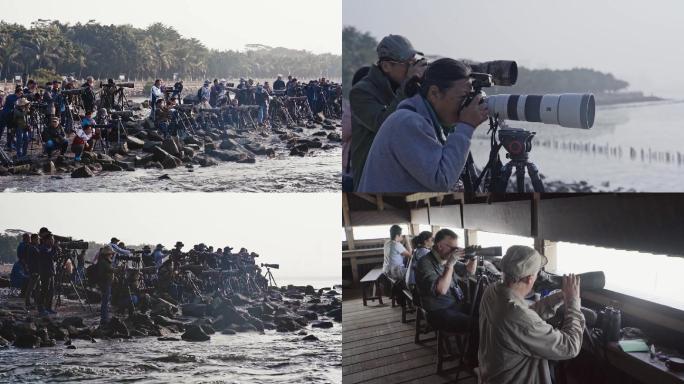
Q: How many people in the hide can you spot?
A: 4